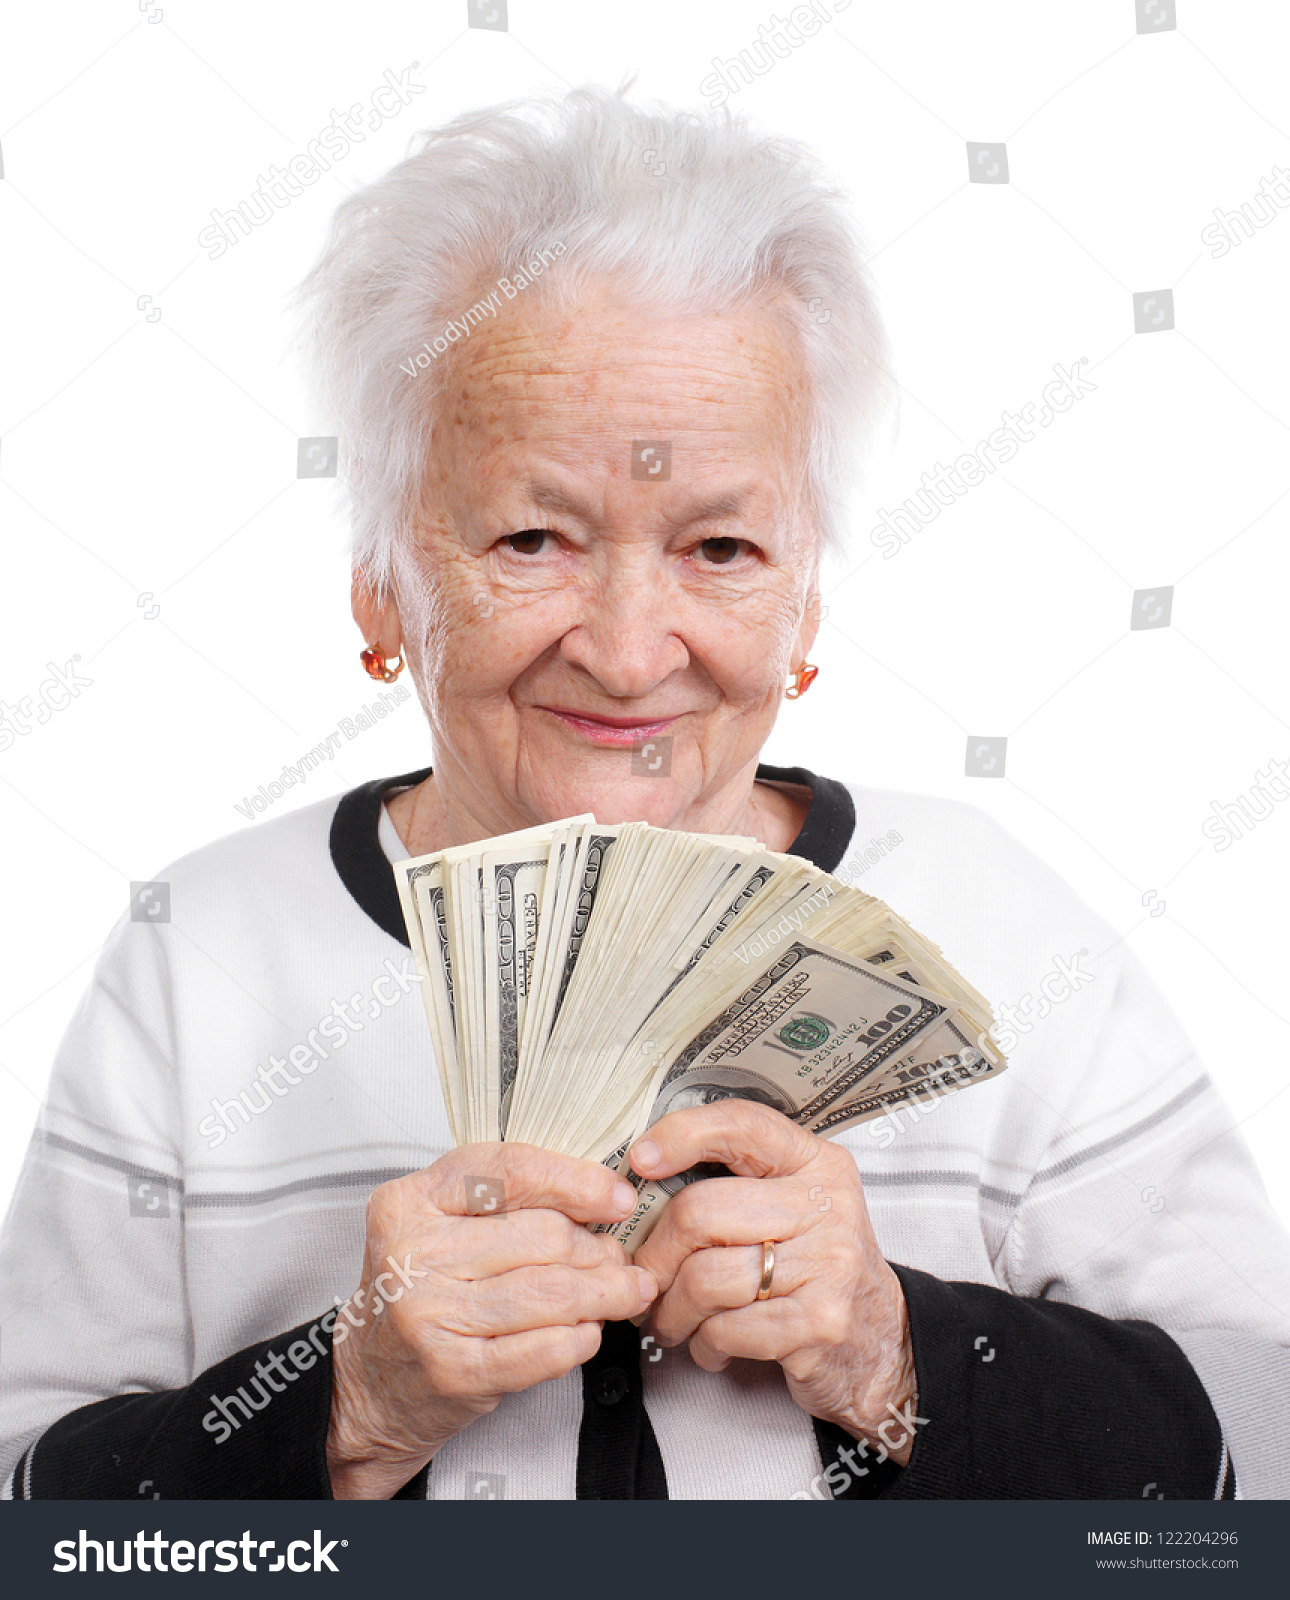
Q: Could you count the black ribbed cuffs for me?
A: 2